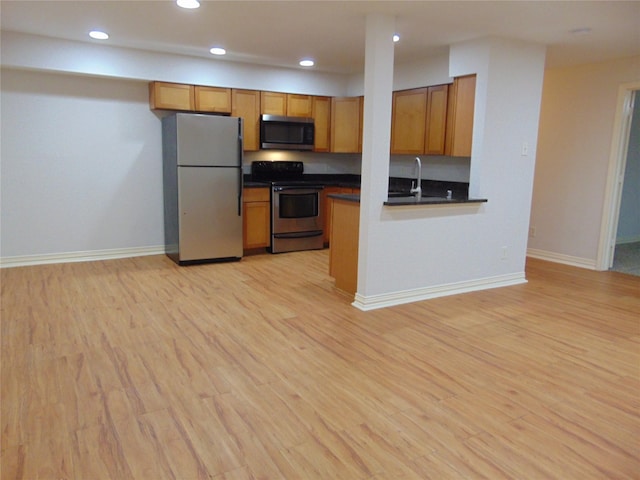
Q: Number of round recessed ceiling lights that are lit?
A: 5